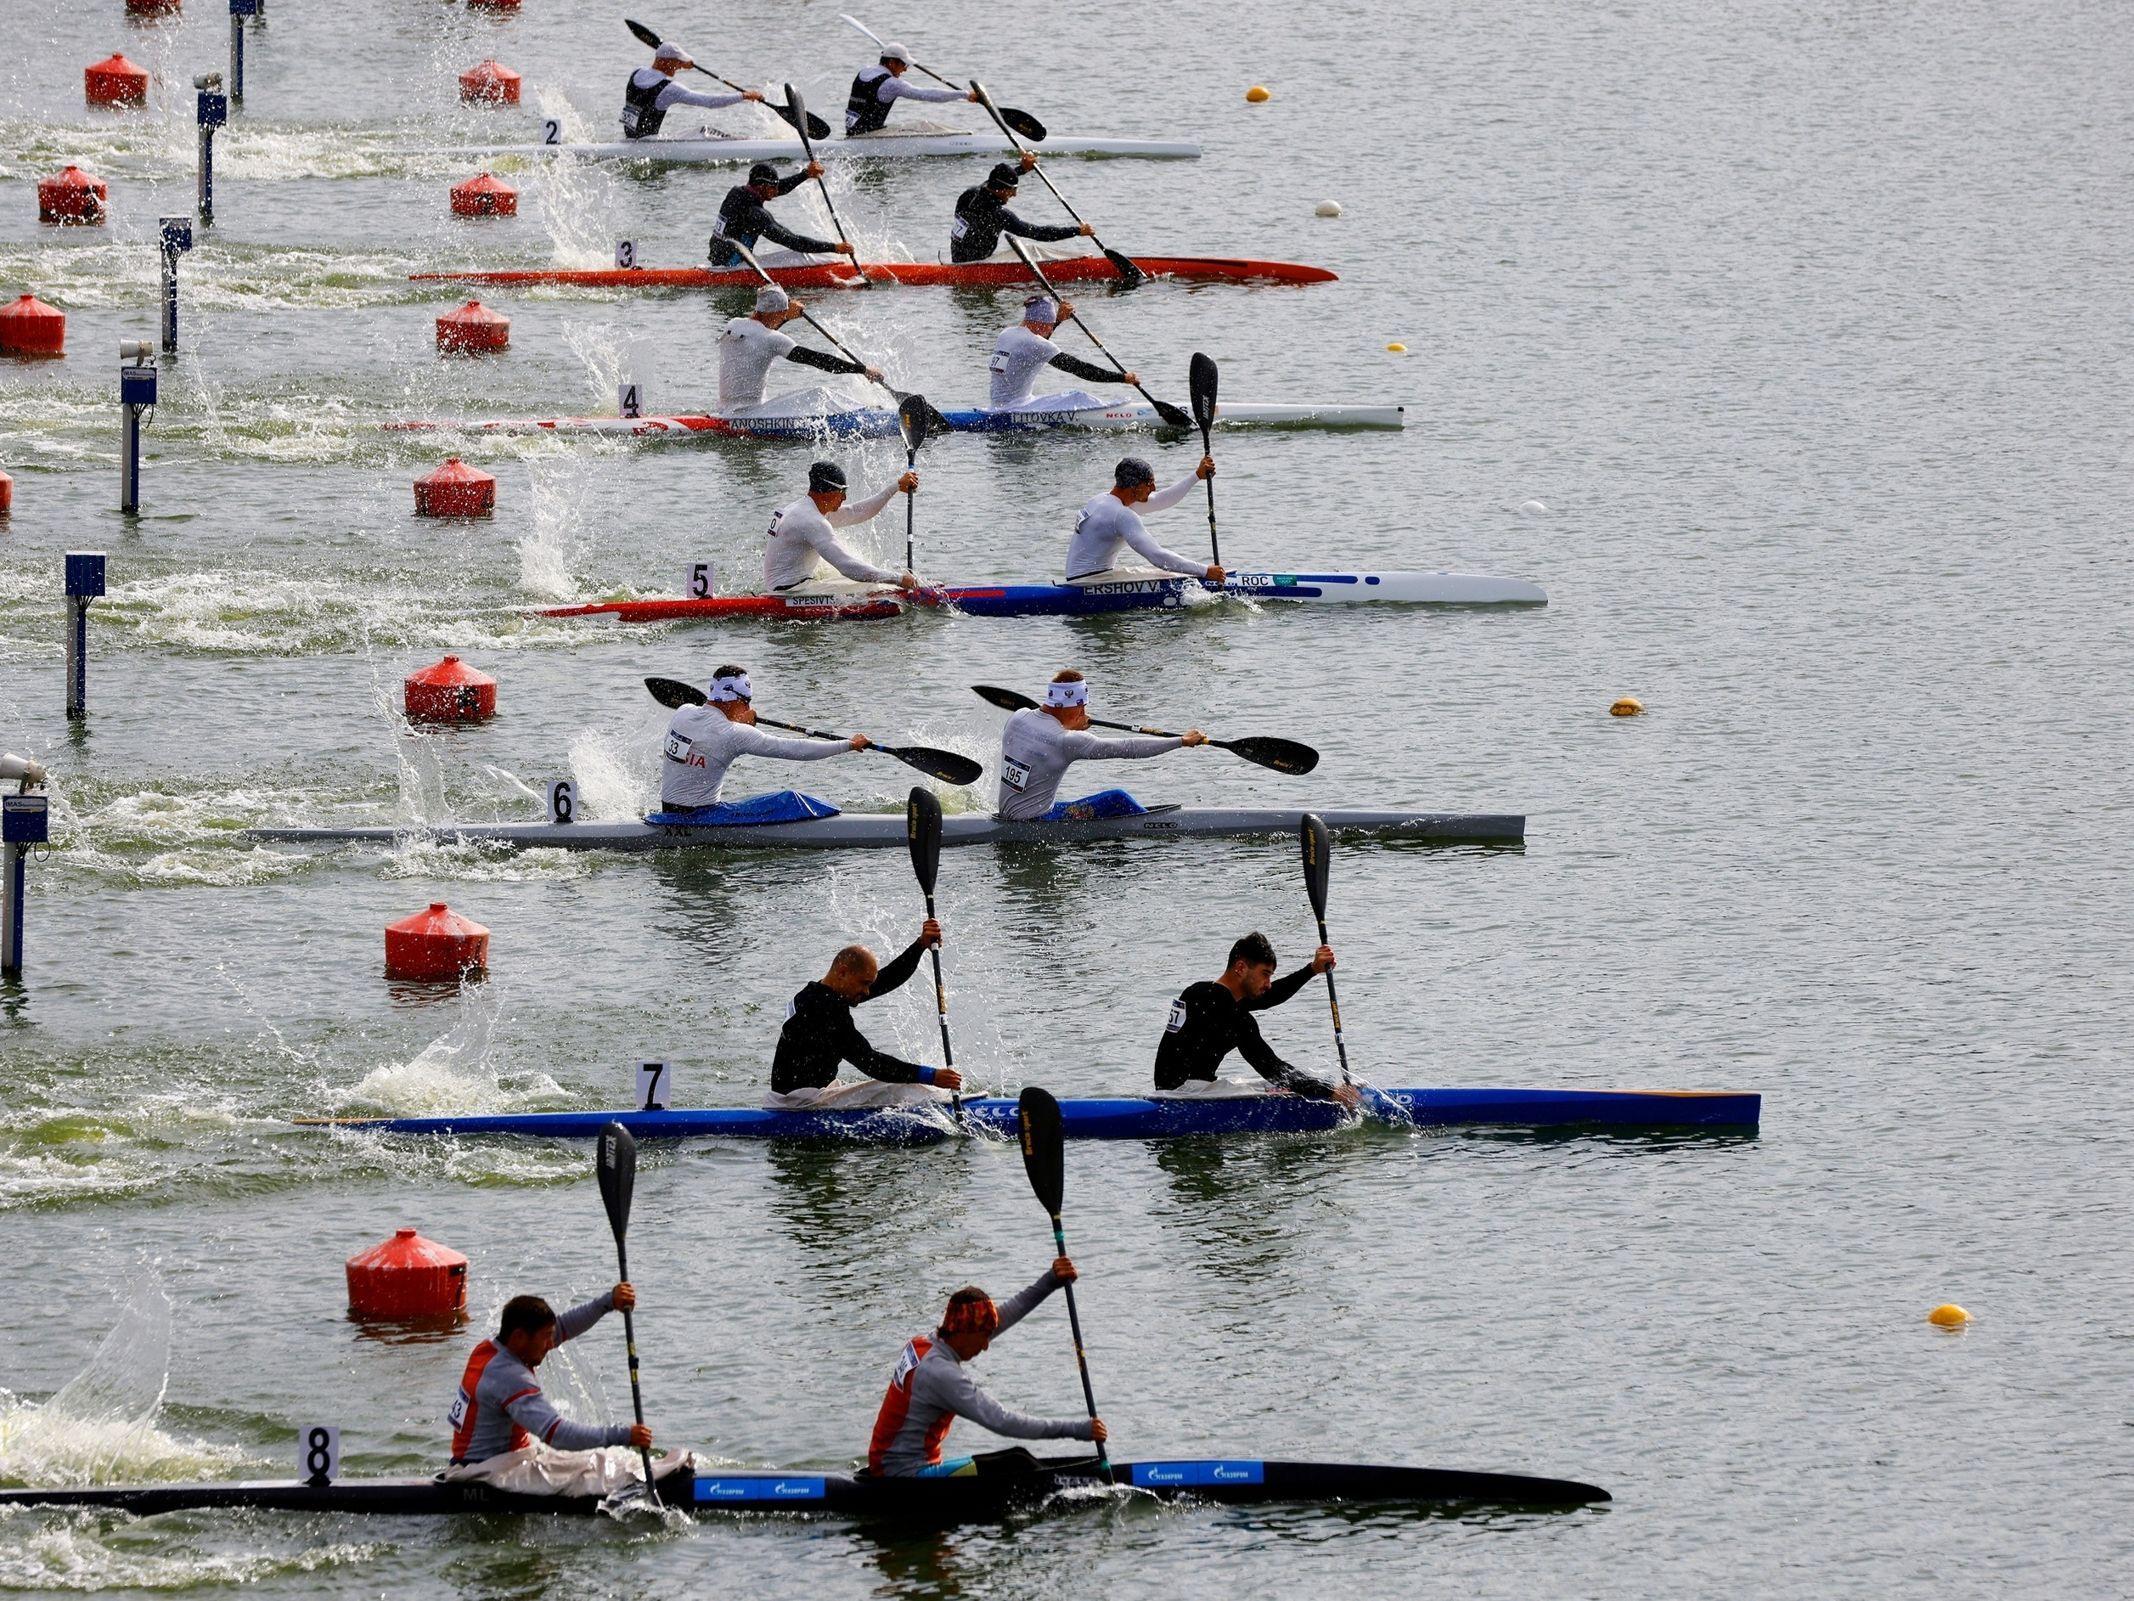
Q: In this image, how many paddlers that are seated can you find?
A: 14